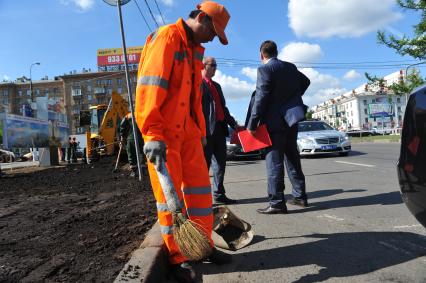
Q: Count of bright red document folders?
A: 1